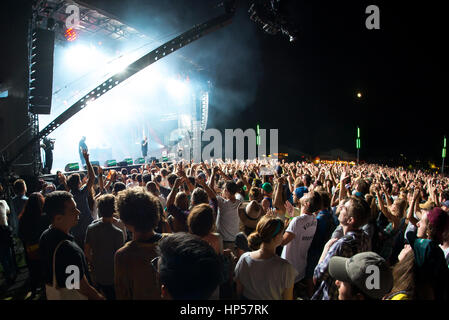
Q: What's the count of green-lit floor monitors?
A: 5